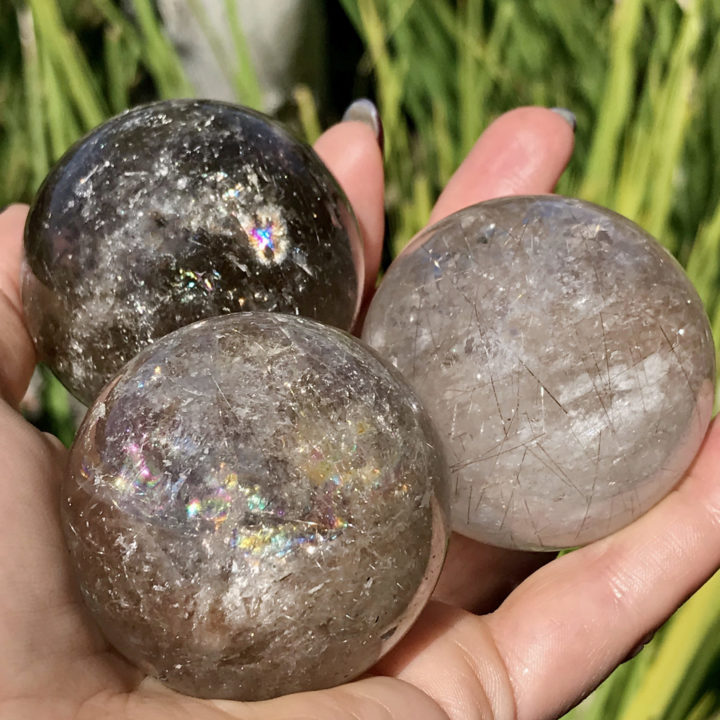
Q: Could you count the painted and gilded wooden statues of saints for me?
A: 0